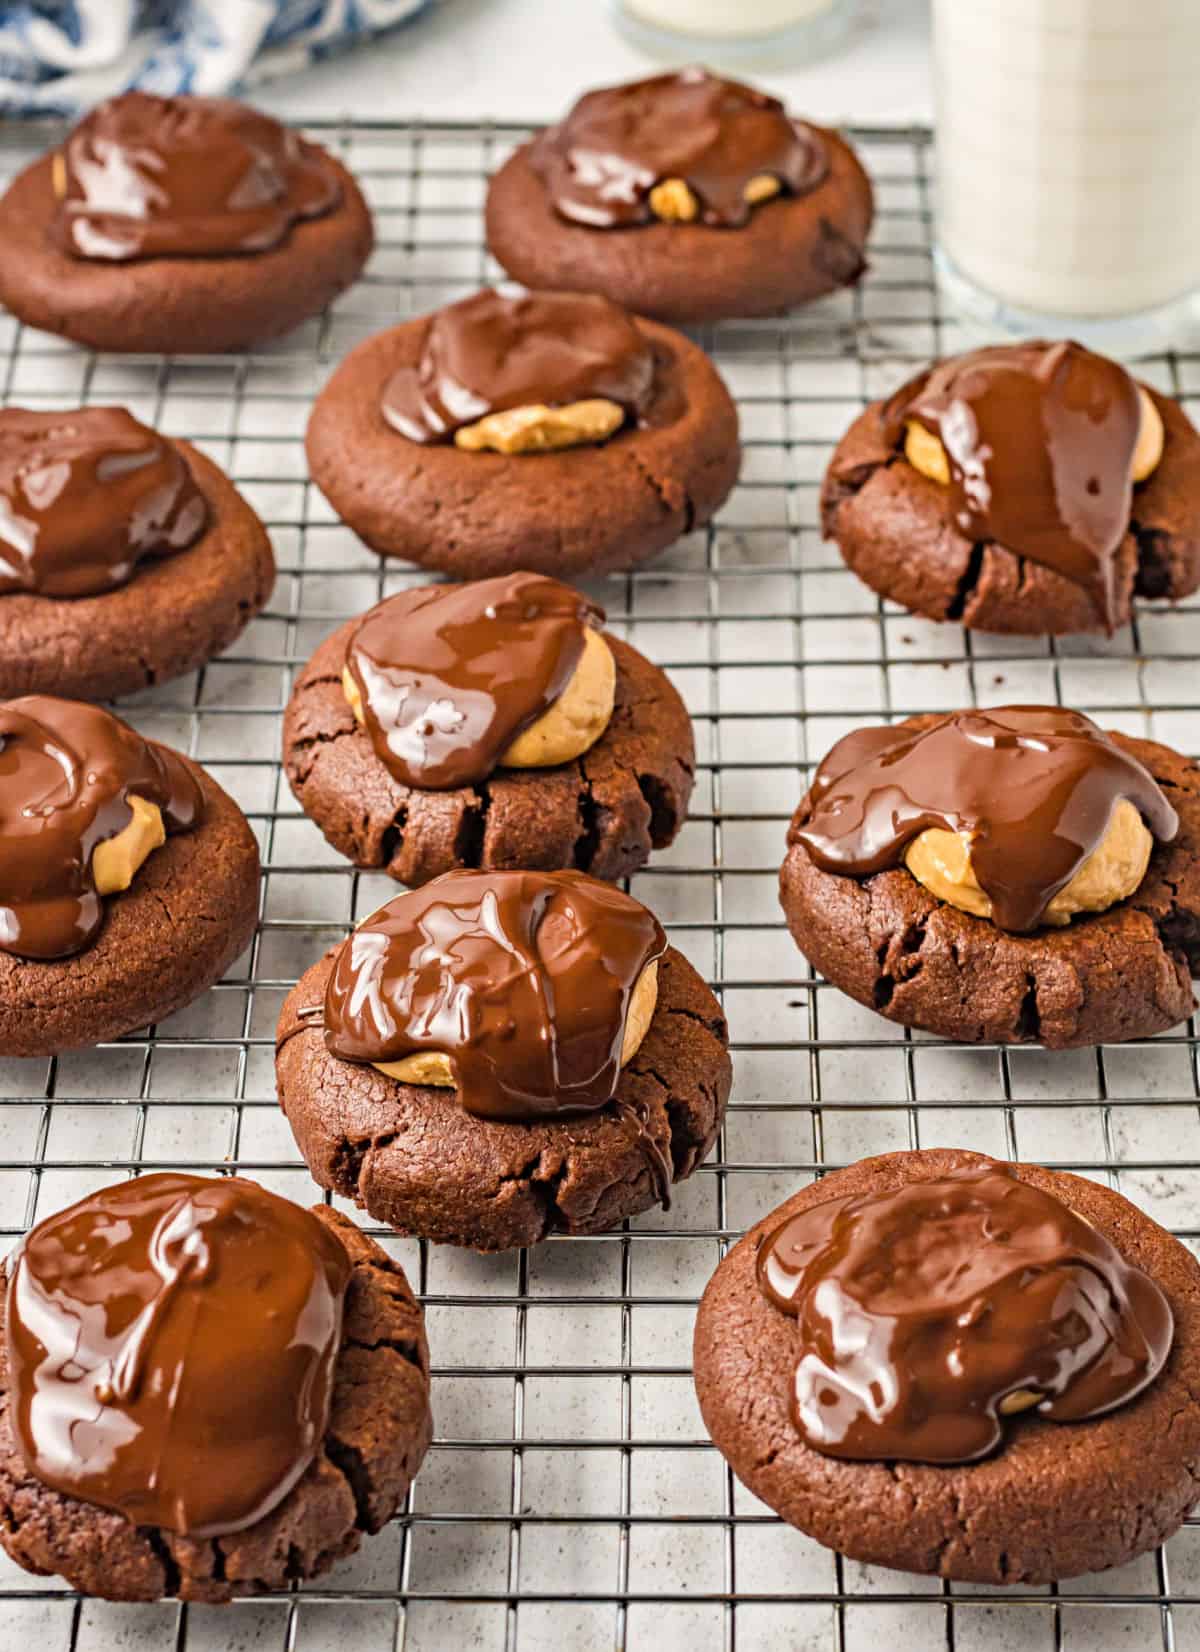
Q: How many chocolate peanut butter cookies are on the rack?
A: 11